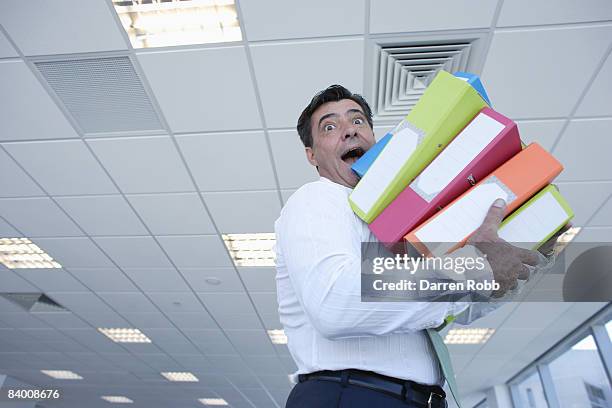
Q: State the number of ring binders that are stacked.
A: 5